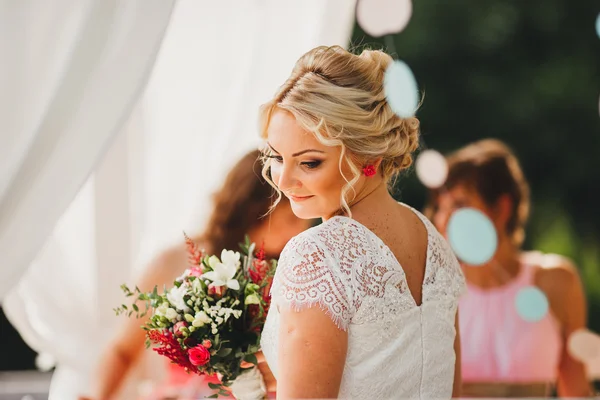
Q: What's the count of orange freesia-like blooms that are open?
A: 0